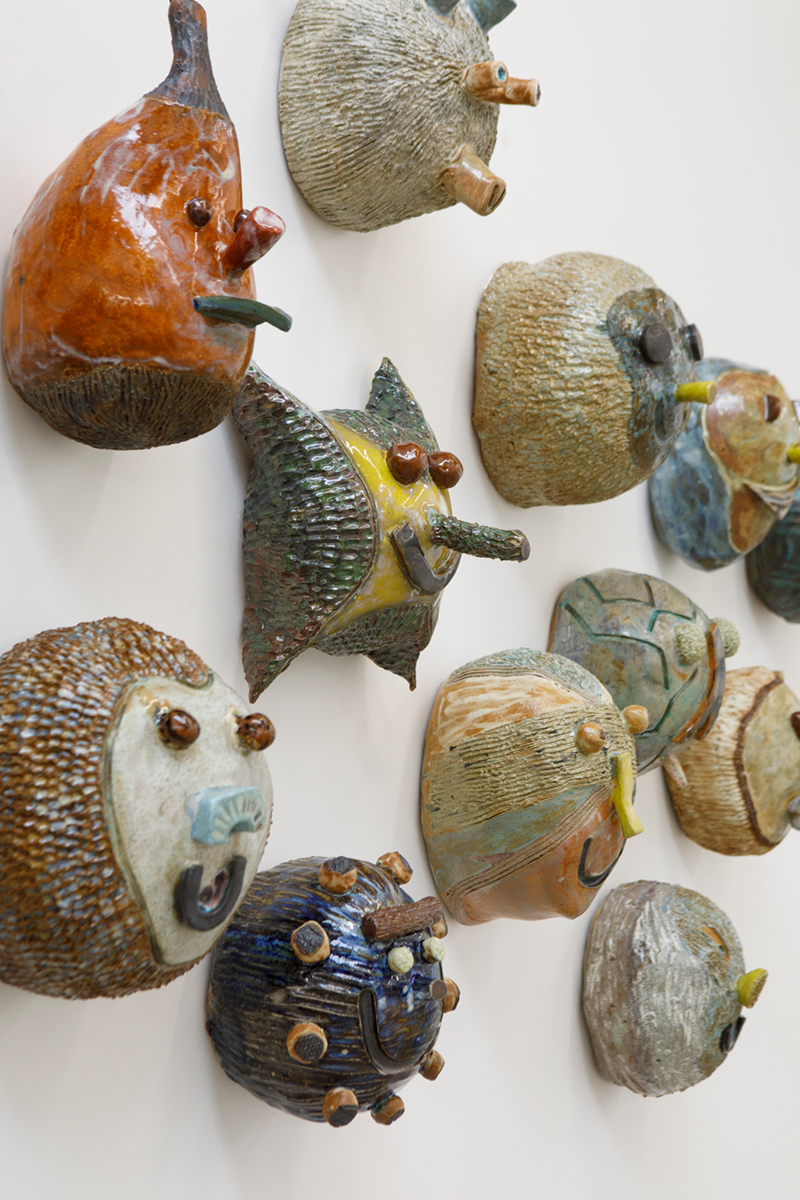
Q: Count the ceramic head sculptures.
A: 12